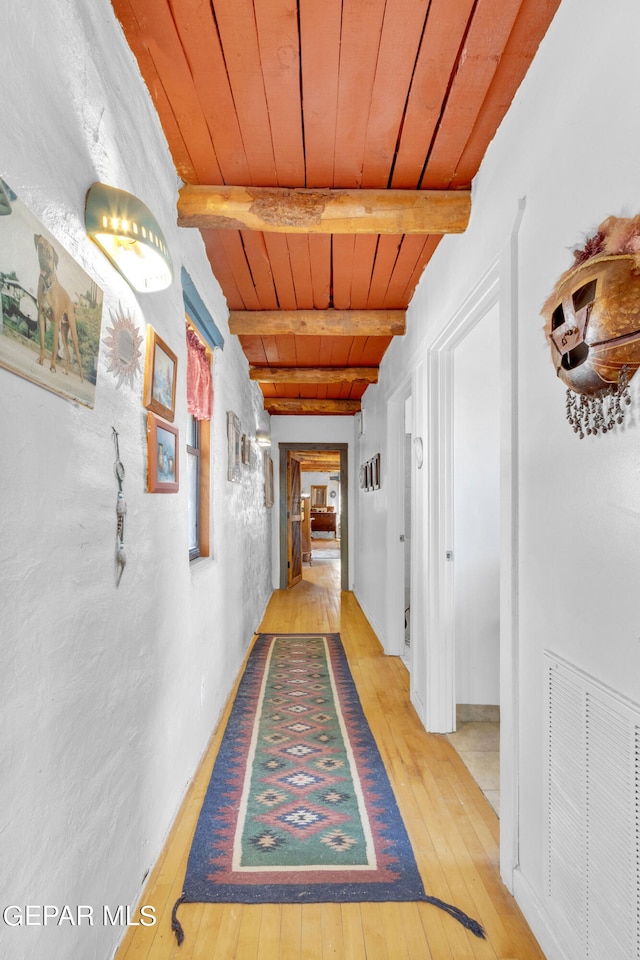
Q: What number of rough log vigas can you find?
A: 4